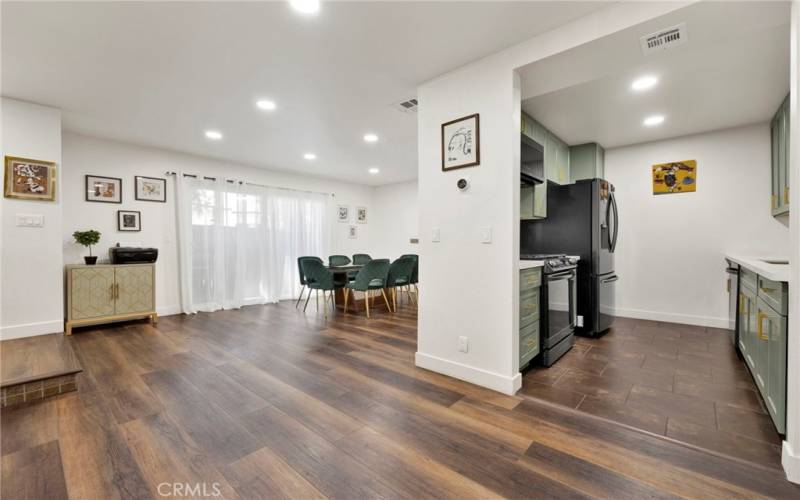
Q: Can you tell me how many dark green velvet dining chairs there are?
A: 7